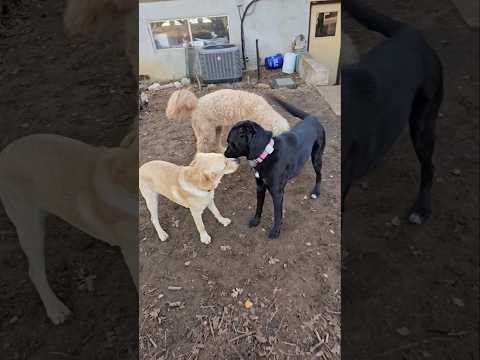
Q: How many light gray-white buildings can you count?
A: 1